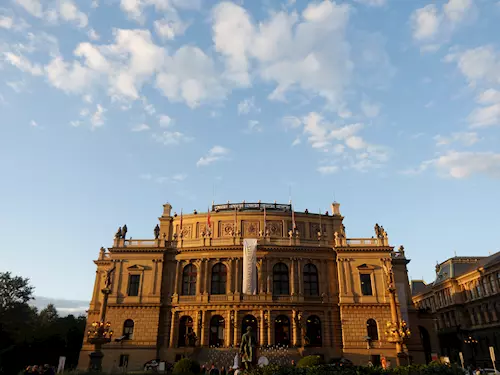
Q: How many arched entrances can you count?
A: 5